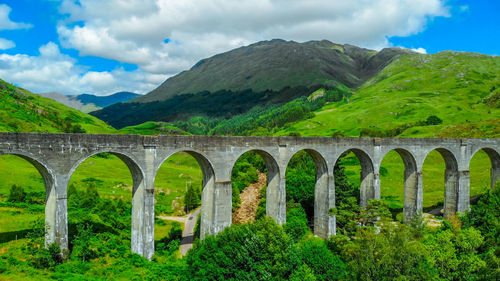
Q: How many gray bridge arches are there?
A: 9